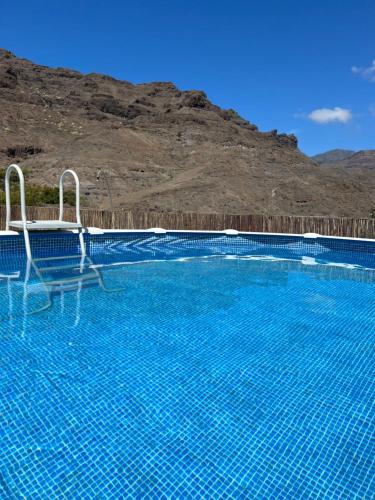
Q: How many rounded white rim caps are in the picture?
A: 4